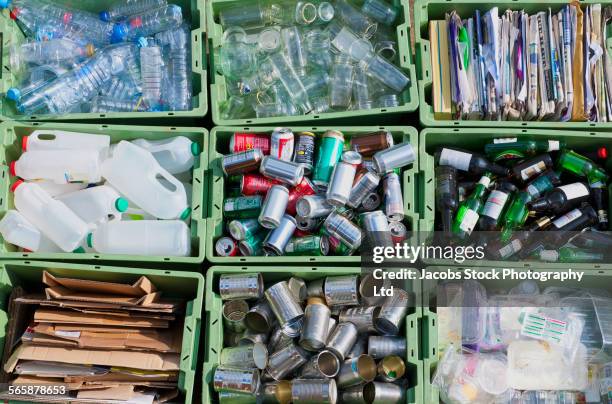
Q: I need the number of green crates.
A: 9